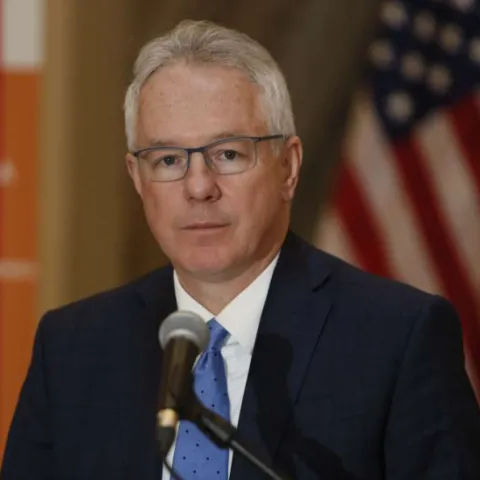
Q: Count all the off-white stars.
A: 9